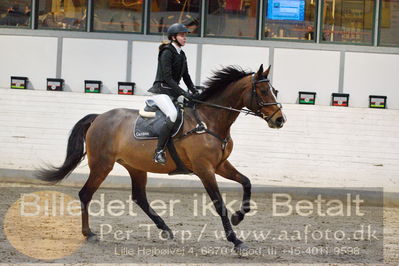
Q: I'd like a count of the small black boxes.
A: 7